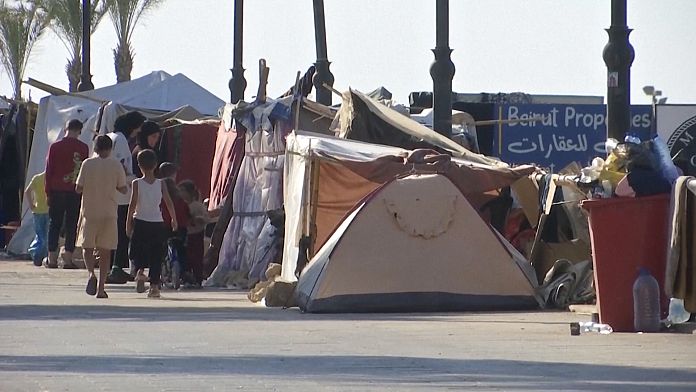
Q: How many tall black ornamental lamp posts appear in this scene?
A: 5